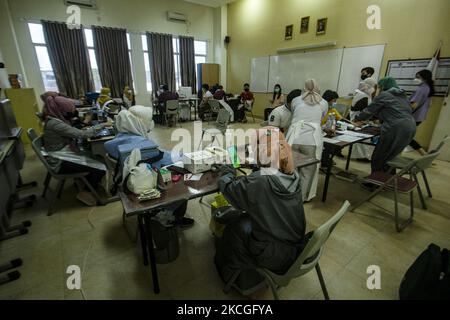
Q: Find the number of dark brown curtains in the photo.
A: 4